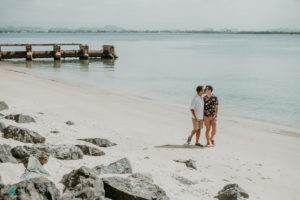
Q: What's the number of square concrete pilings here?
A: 4